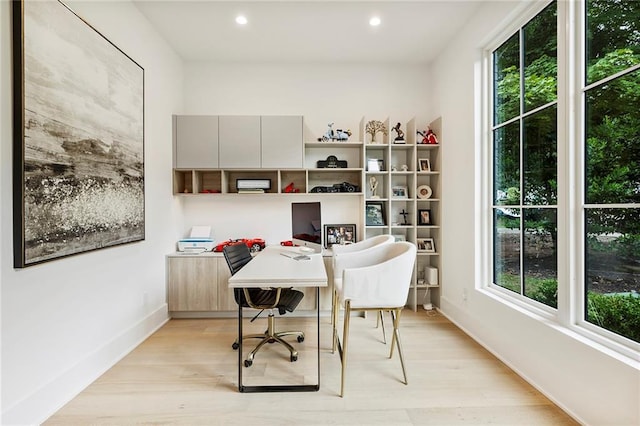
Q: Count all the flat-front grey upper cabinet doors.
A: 3